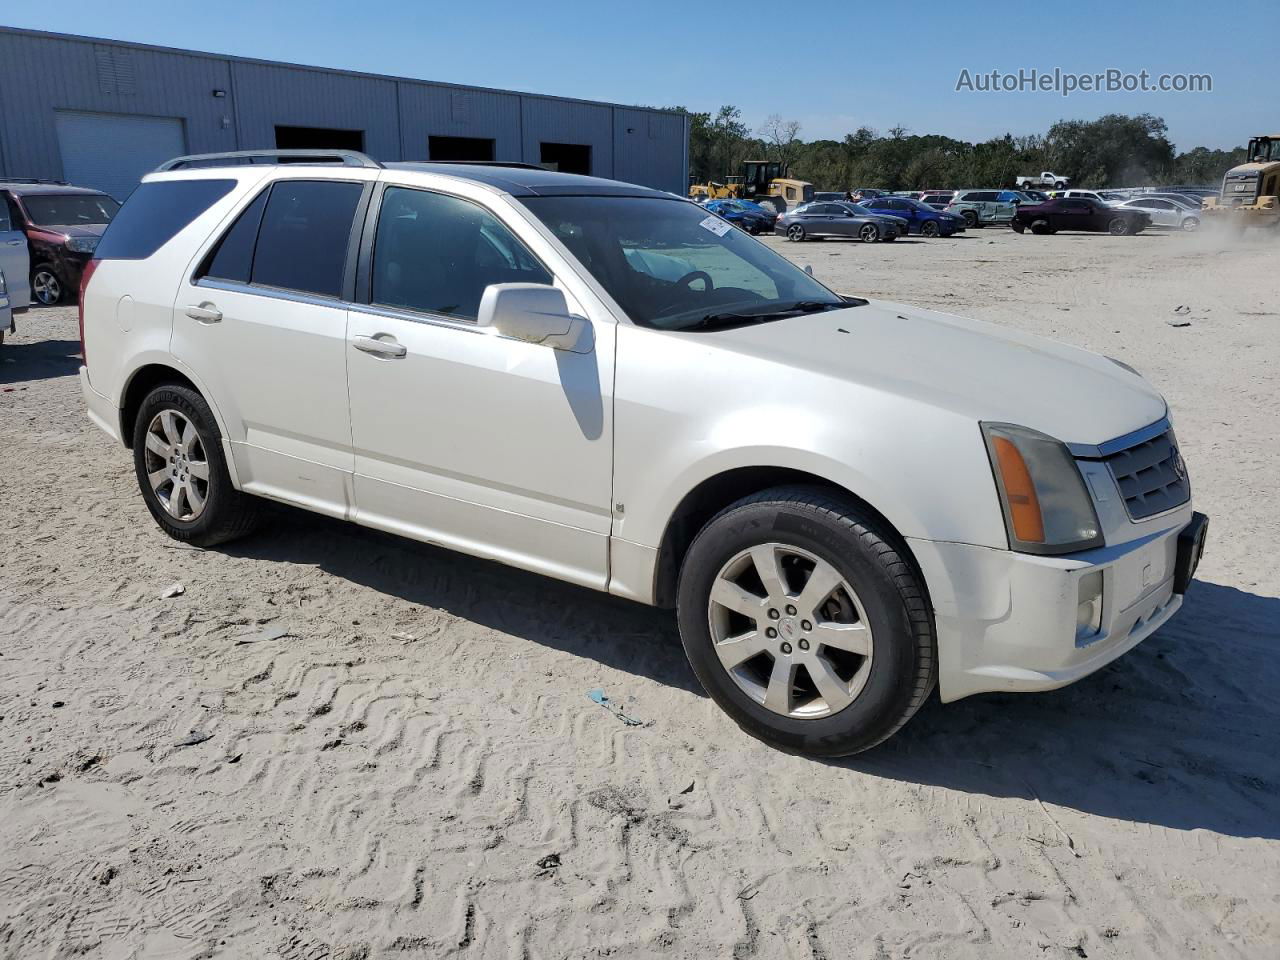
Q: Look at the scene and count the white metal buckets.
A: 0